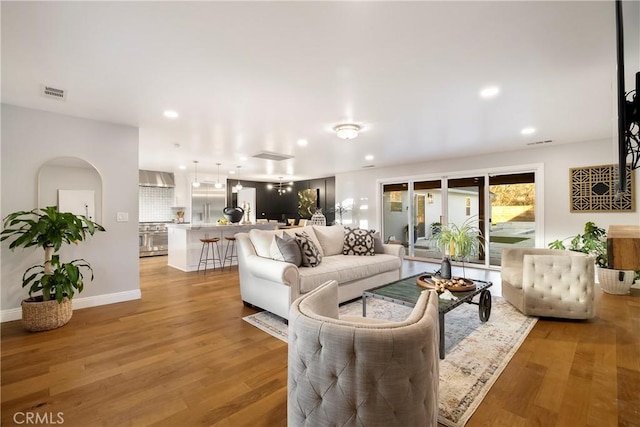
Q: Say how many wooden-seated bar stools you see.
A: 2